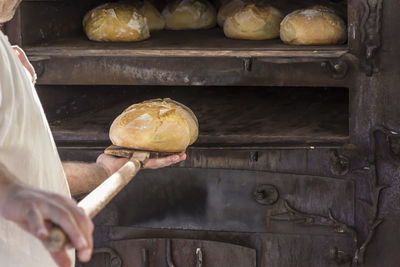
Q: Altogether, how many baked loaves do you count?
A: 7